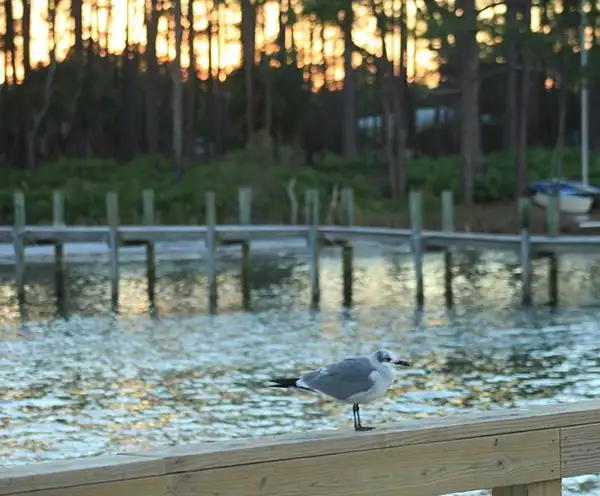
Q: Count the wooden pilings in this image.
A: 12